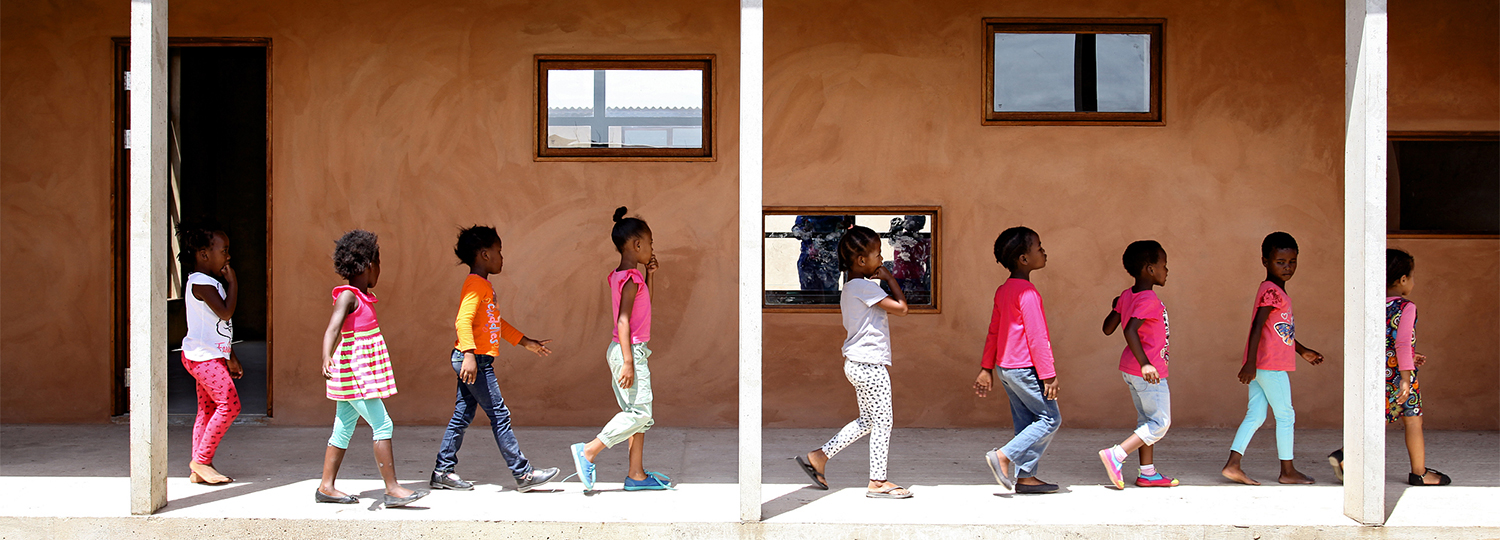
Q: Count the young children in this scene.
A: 9